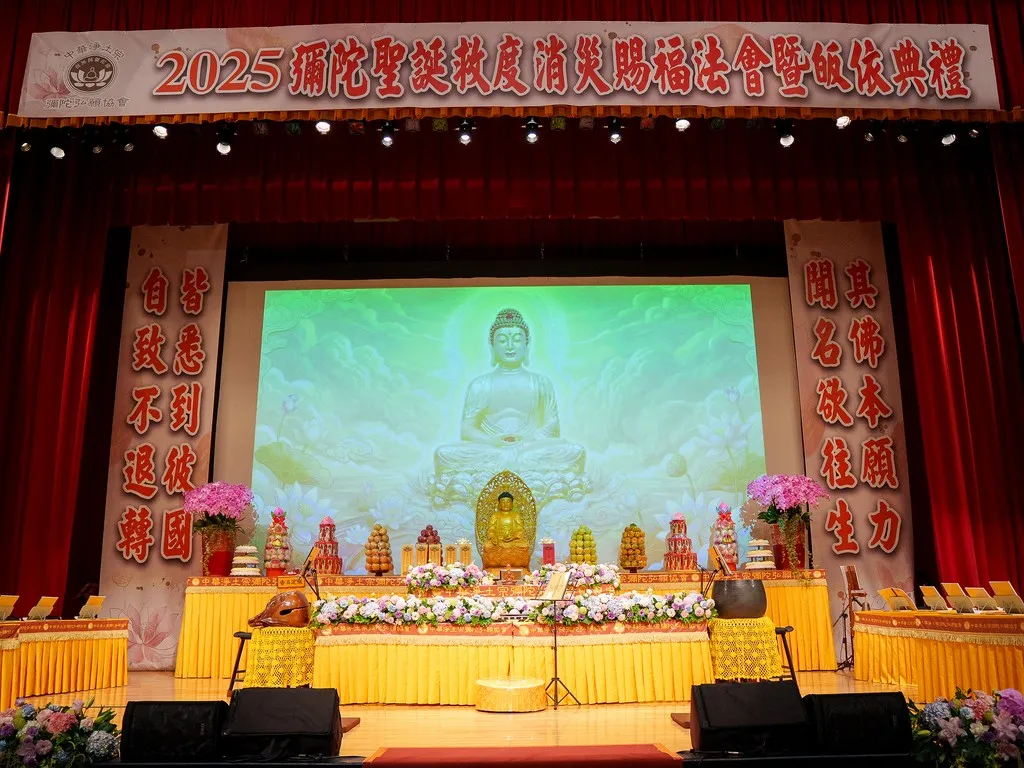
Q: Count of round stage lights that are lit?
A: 12